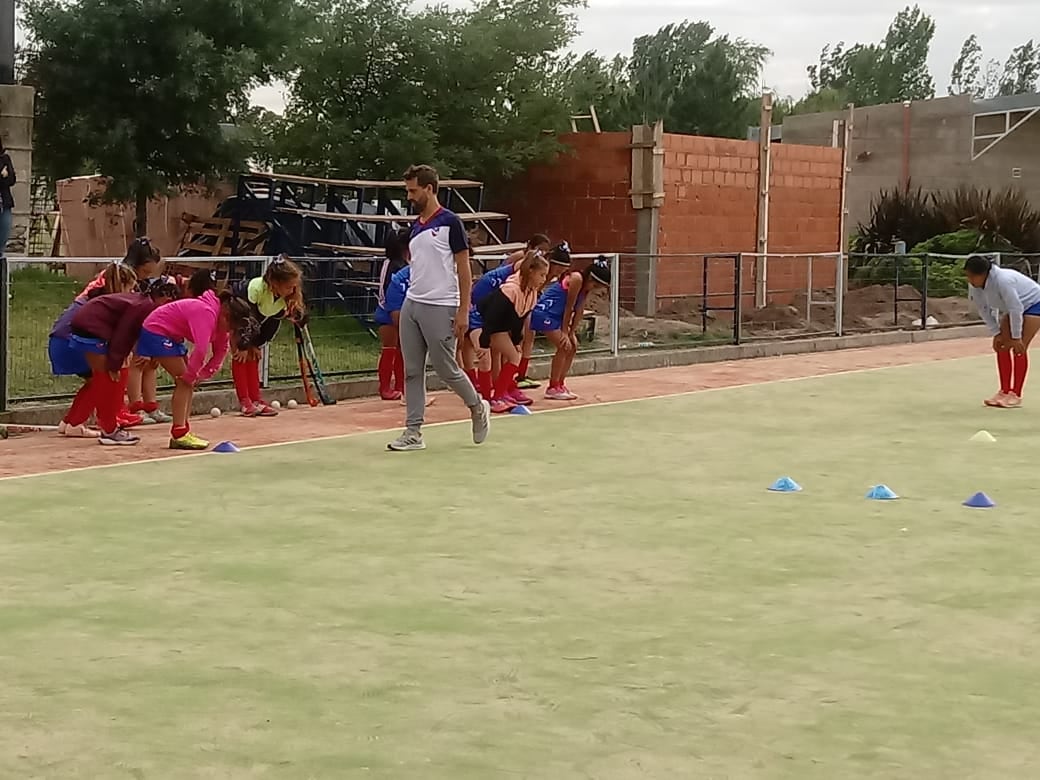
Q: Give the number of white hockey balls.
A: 3